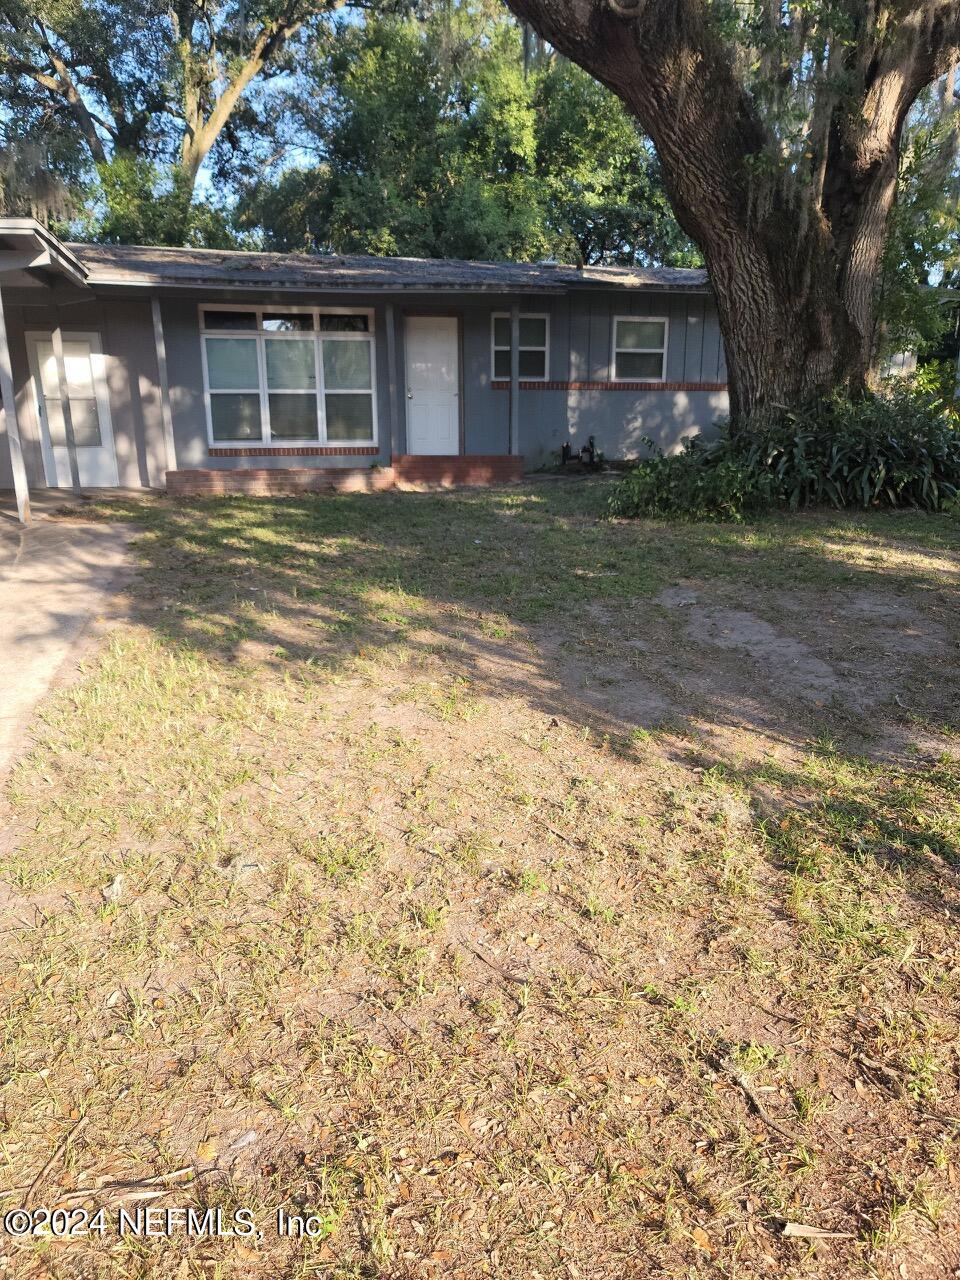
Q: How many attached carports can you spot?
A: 1